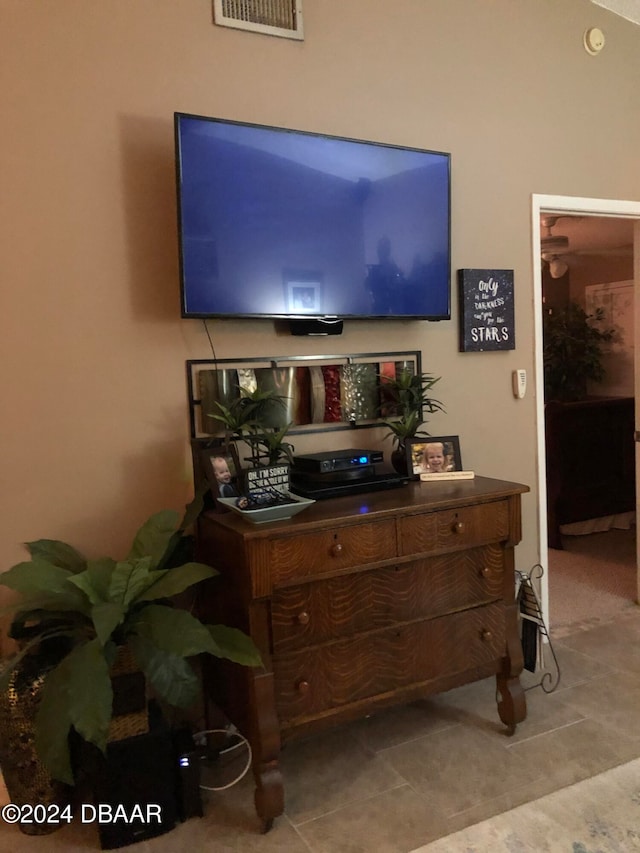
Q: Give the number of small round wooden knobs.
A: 6